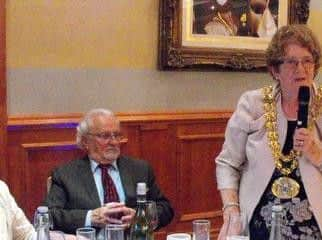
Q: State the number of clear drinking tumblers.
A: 3